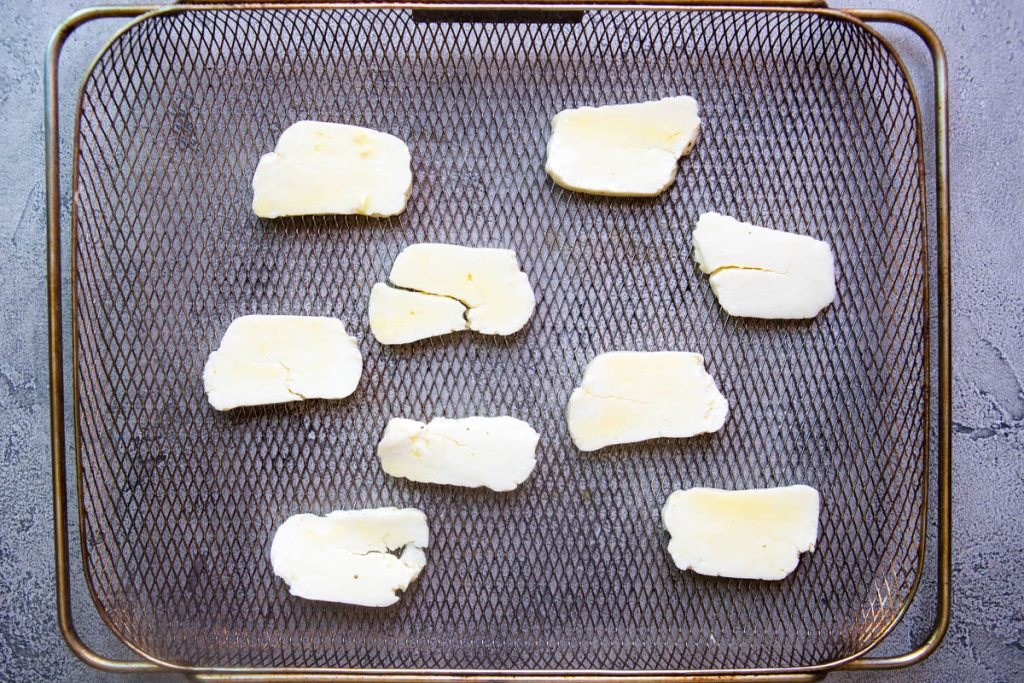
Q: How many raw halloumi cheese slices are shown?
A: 9